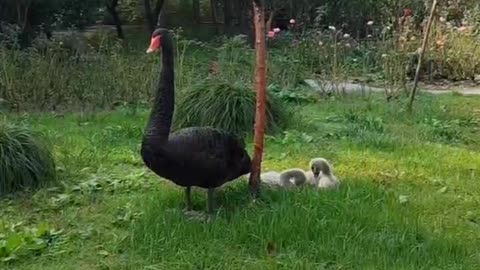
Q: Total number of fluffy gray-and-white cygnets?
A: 2